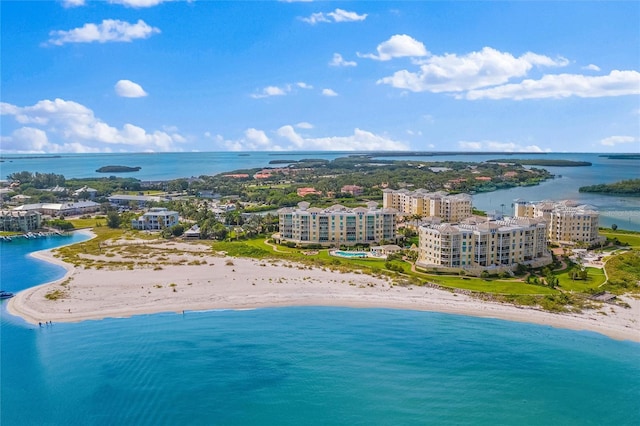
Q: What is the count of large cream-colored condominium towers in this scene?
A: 4